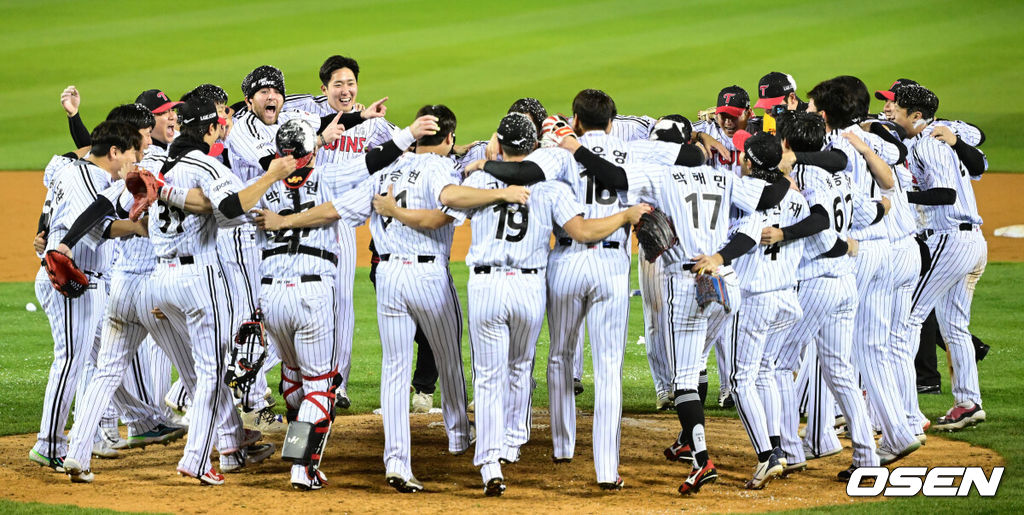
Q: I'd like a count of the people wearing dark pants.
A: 2